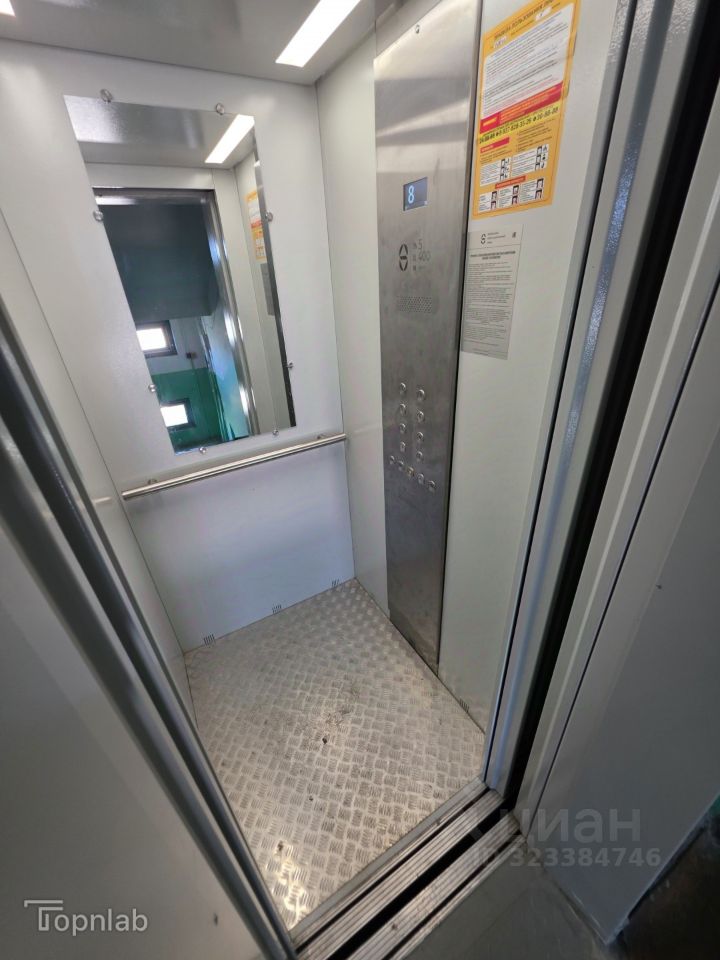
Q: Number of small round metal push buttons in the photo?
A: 13